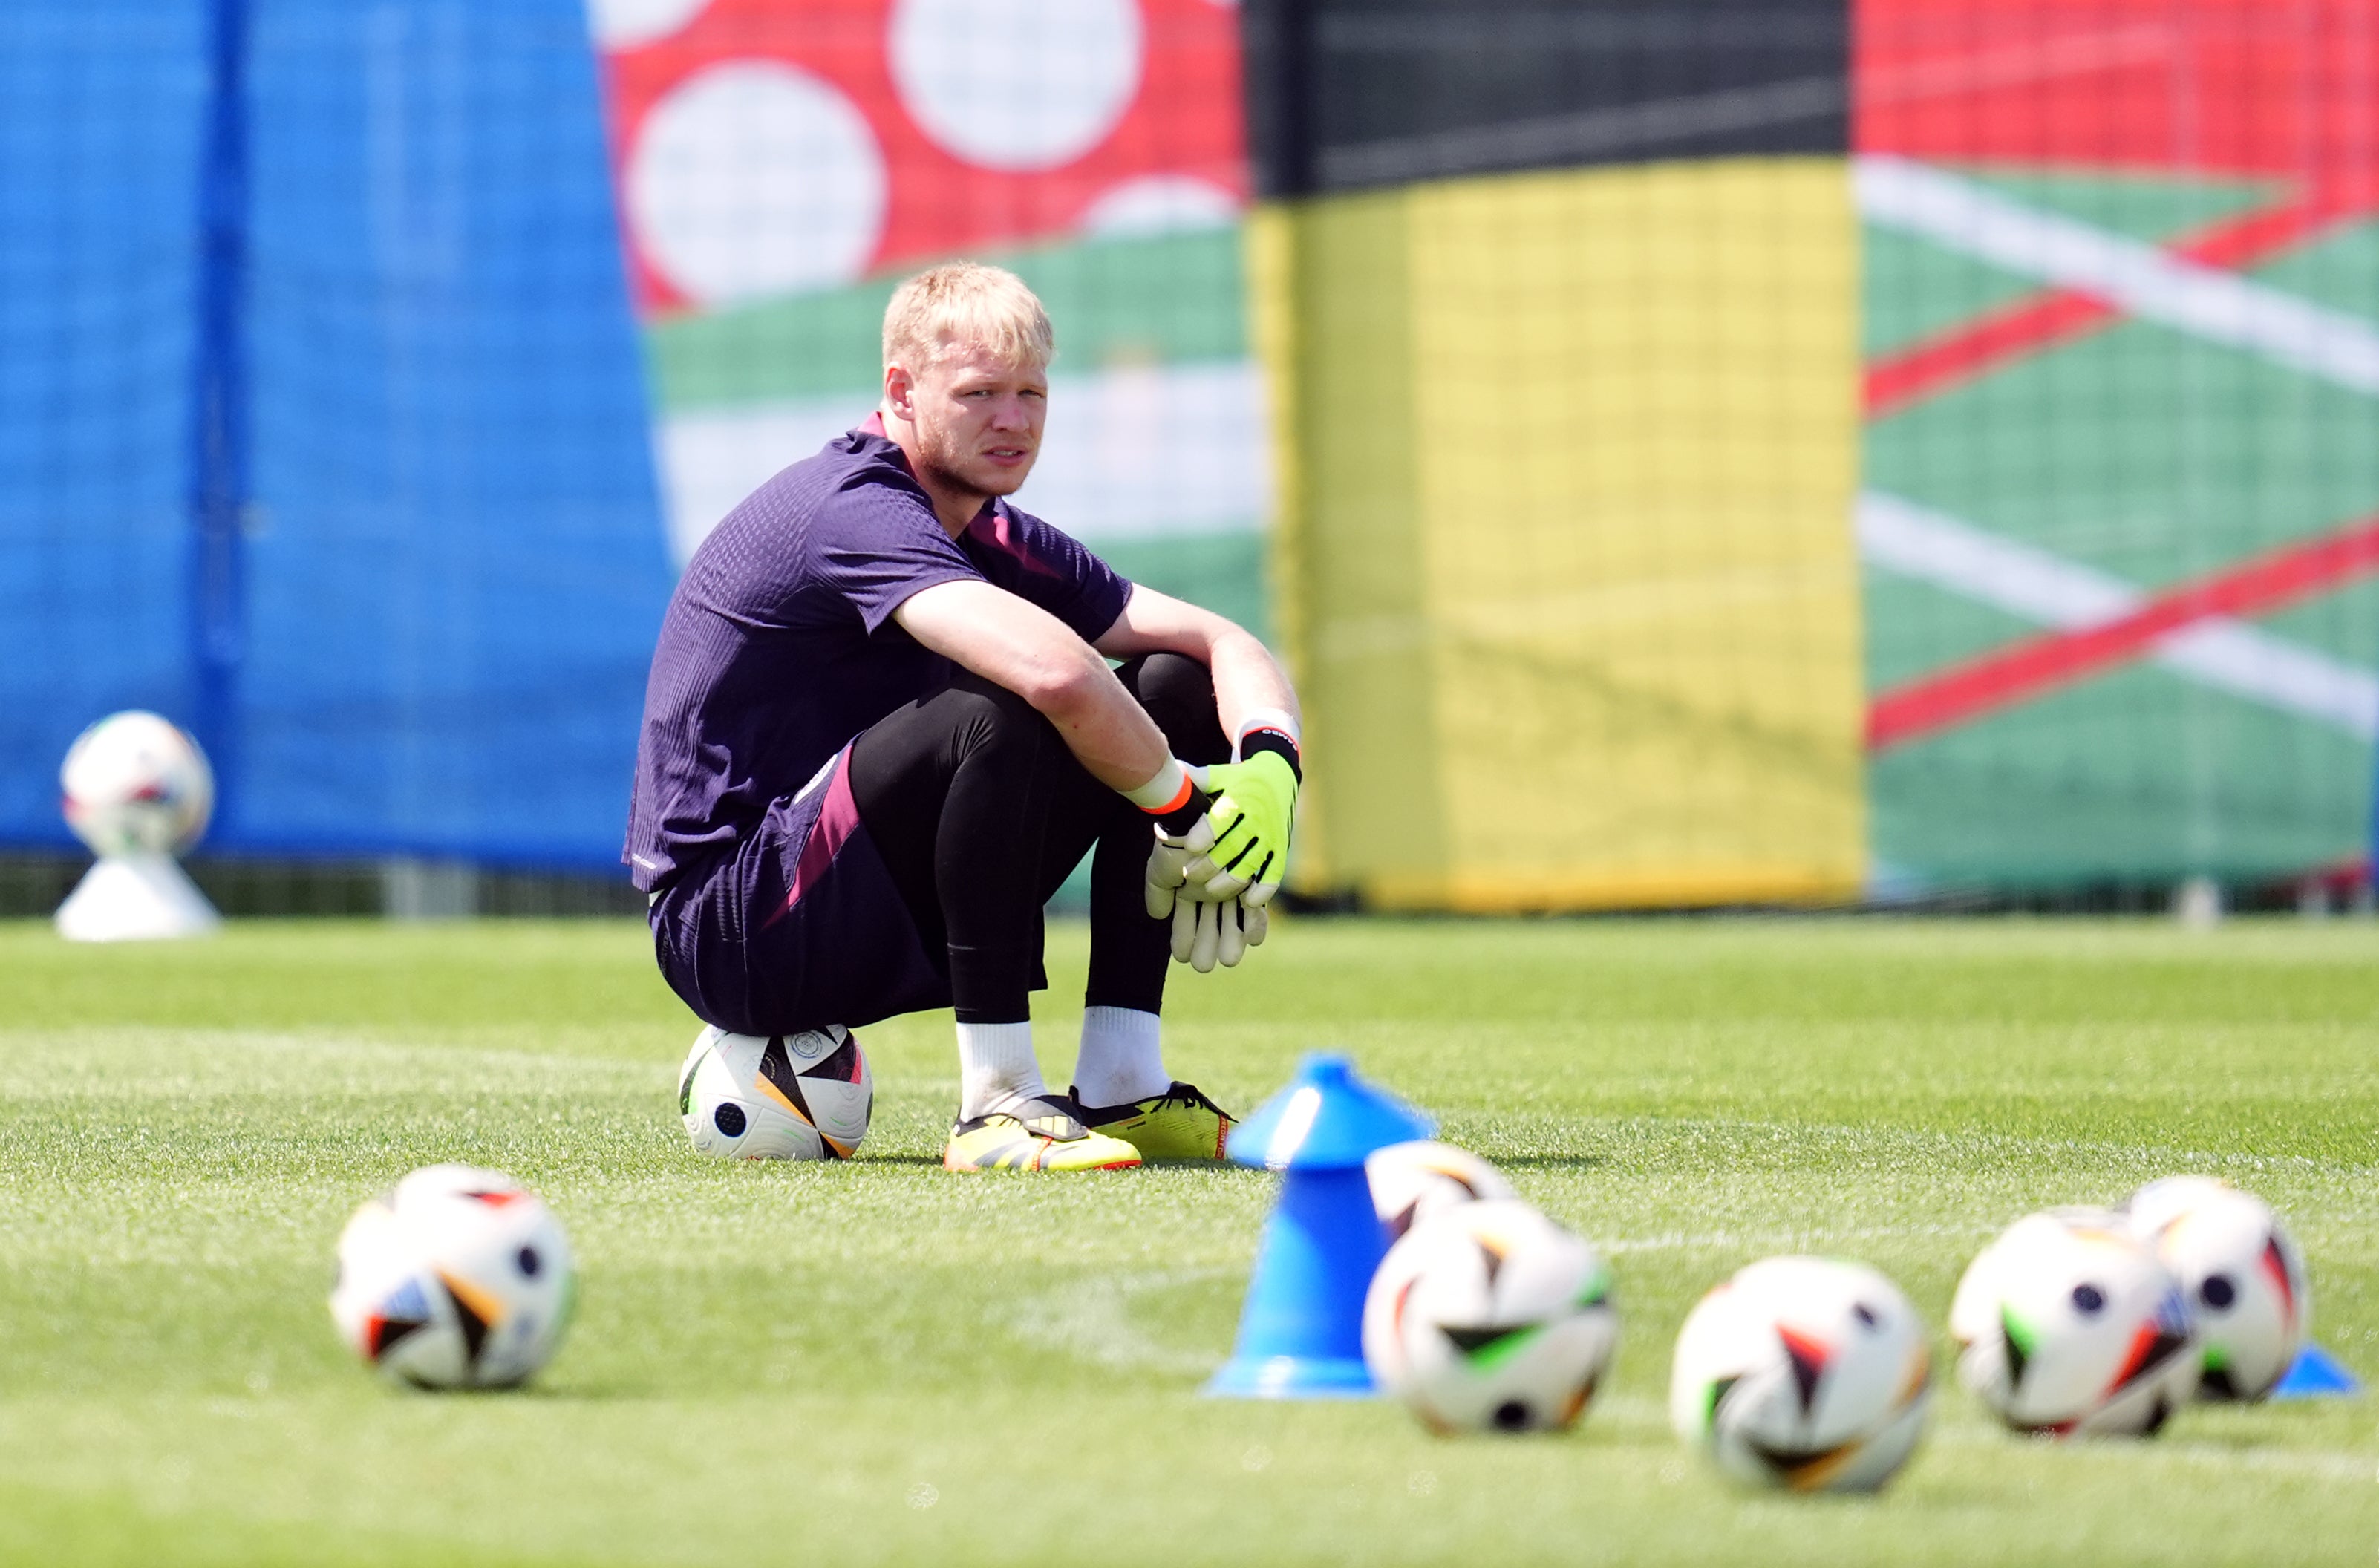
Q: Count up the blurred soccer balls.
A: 7